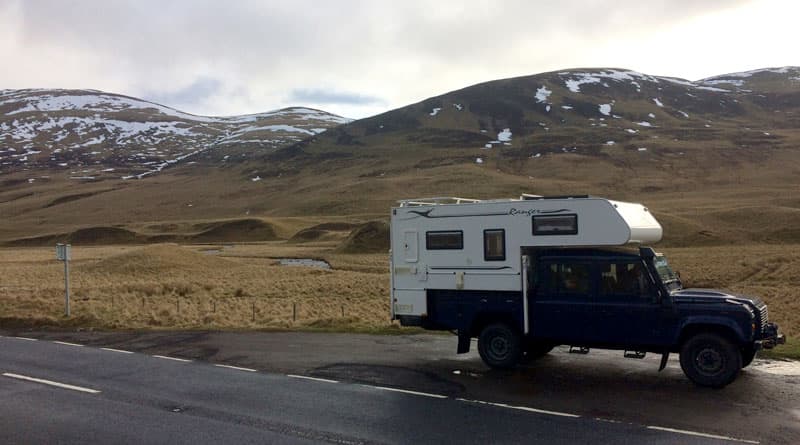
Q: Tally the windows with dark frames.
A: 3